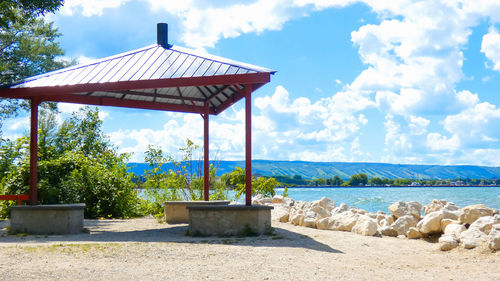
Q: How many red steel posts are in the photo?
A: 3